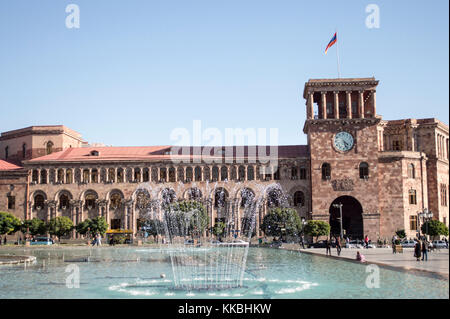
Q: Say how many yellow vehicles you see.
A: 0